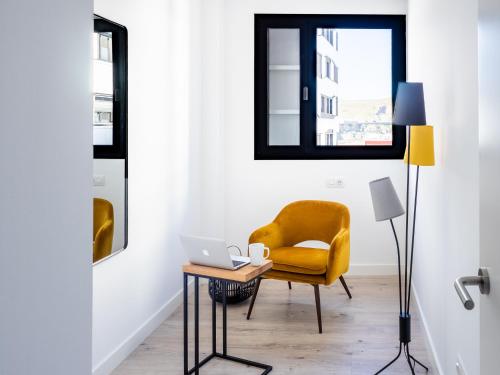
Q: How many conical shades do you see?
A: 3